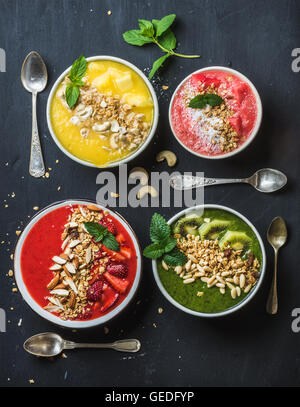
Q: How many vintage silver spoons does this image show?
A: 4